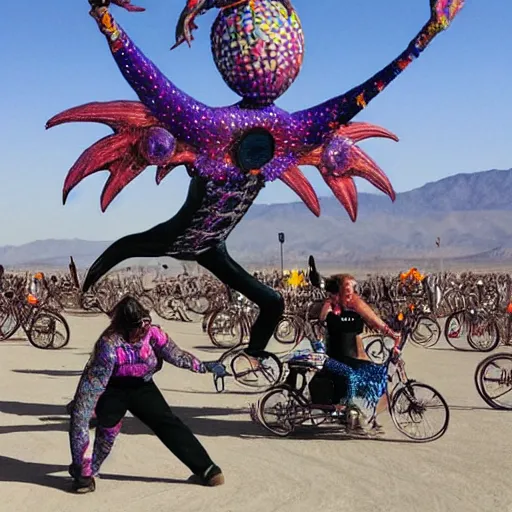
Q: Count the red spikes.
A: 8